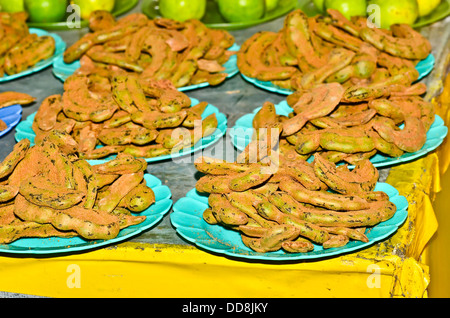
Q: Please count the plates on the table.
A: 11